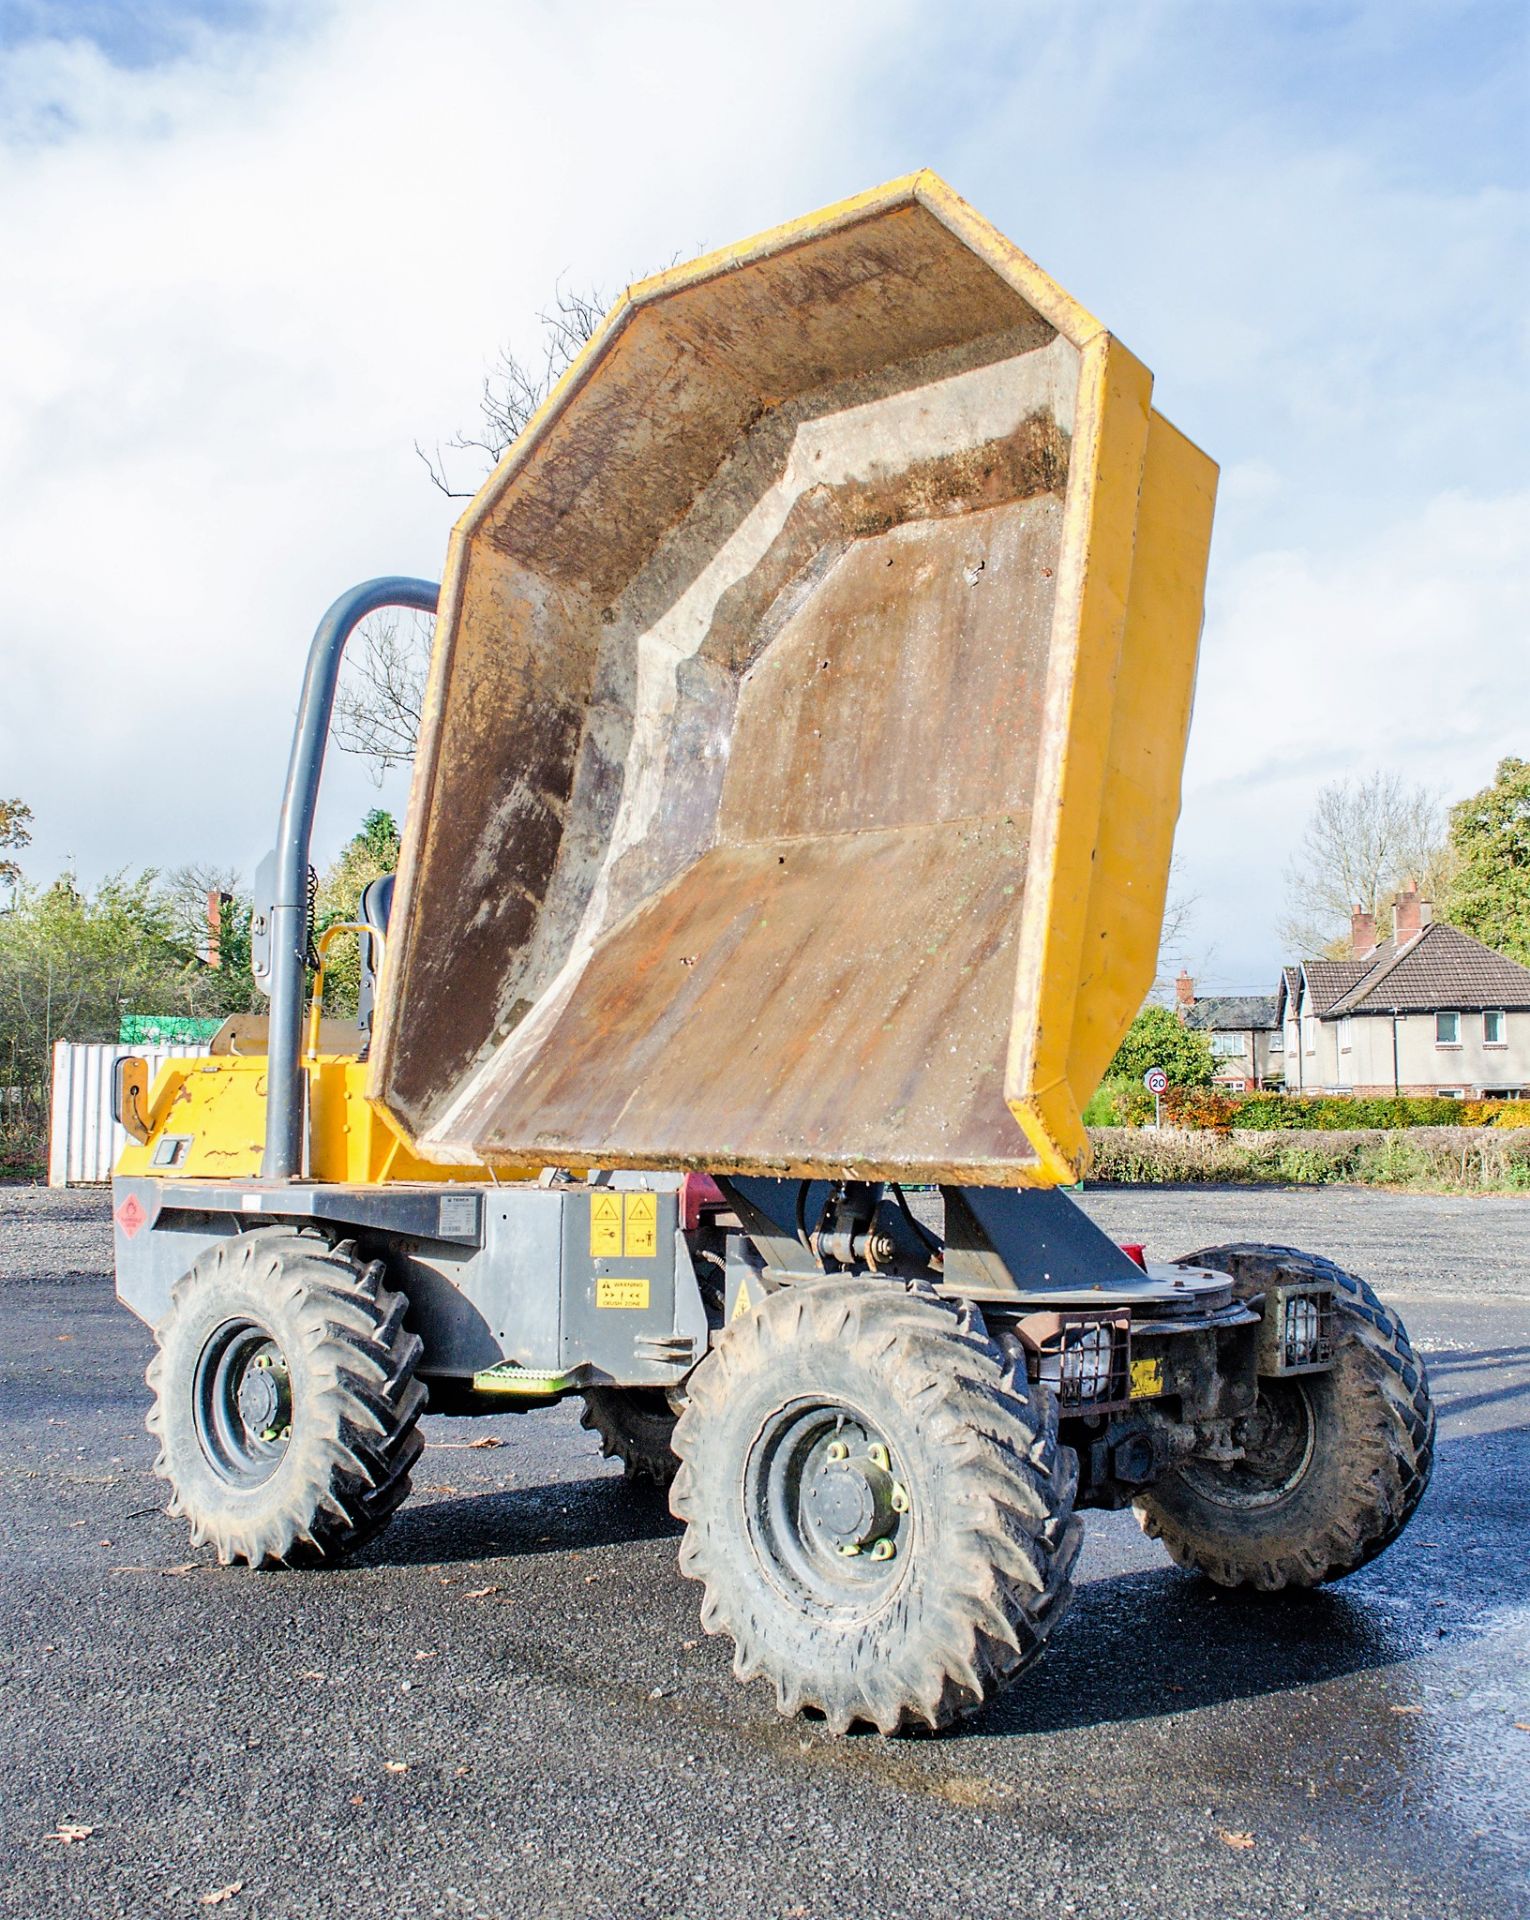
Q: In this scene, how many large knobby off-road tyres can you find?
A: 4